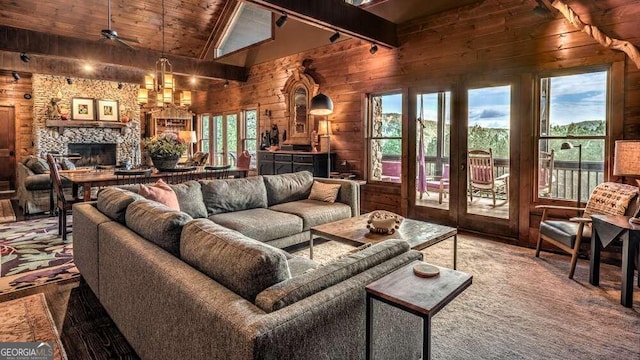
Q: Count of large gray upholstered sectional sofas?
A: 1